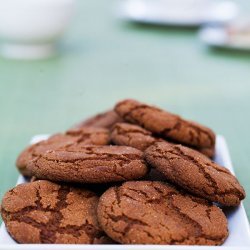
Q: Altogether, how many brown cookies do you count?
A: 8